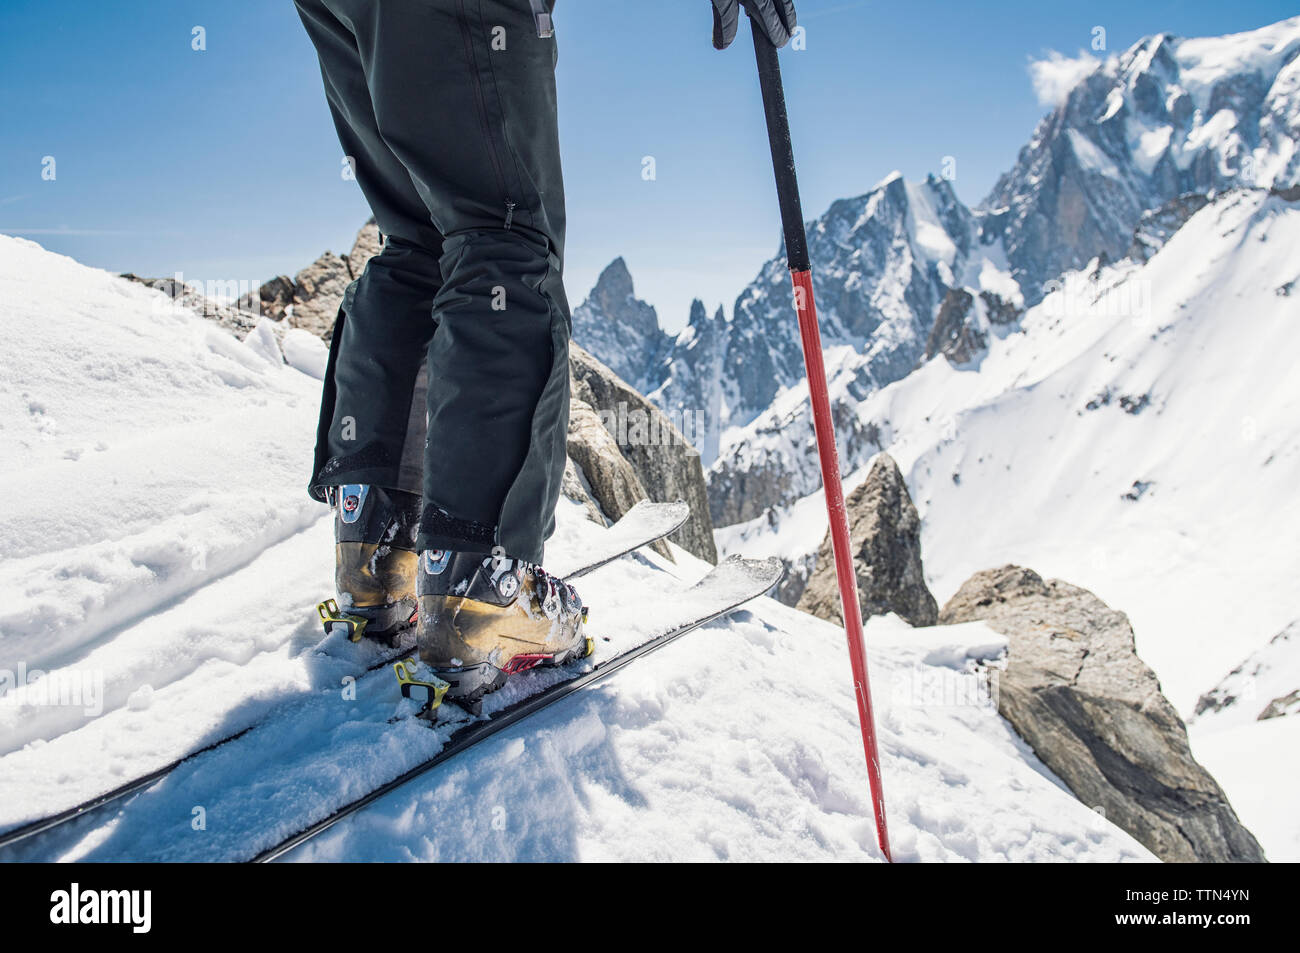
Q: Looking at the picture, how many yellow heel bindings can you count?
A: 2